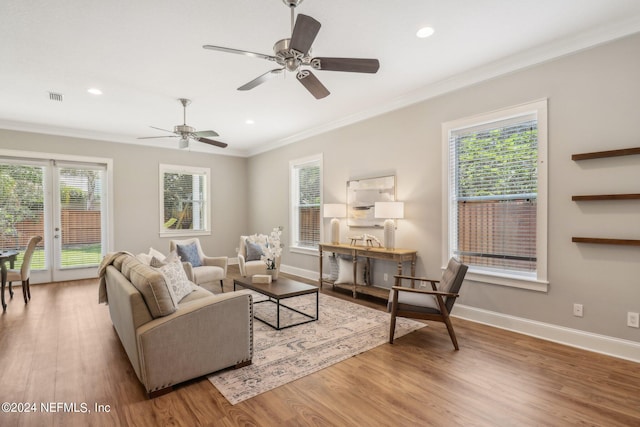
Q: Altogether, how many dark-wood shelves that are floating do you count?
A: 3